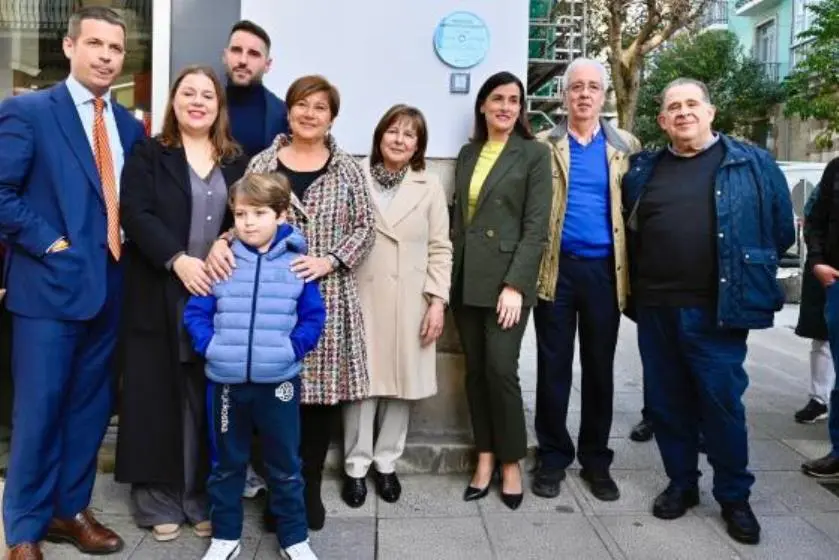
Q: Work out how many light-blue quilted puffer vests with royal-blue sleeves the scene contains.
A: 1